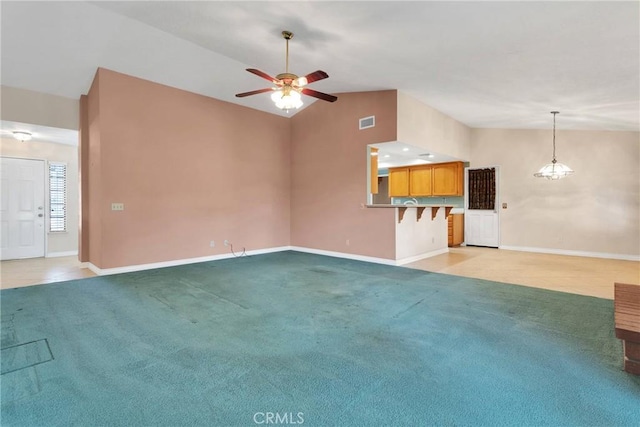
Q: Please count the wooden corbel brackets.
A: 4